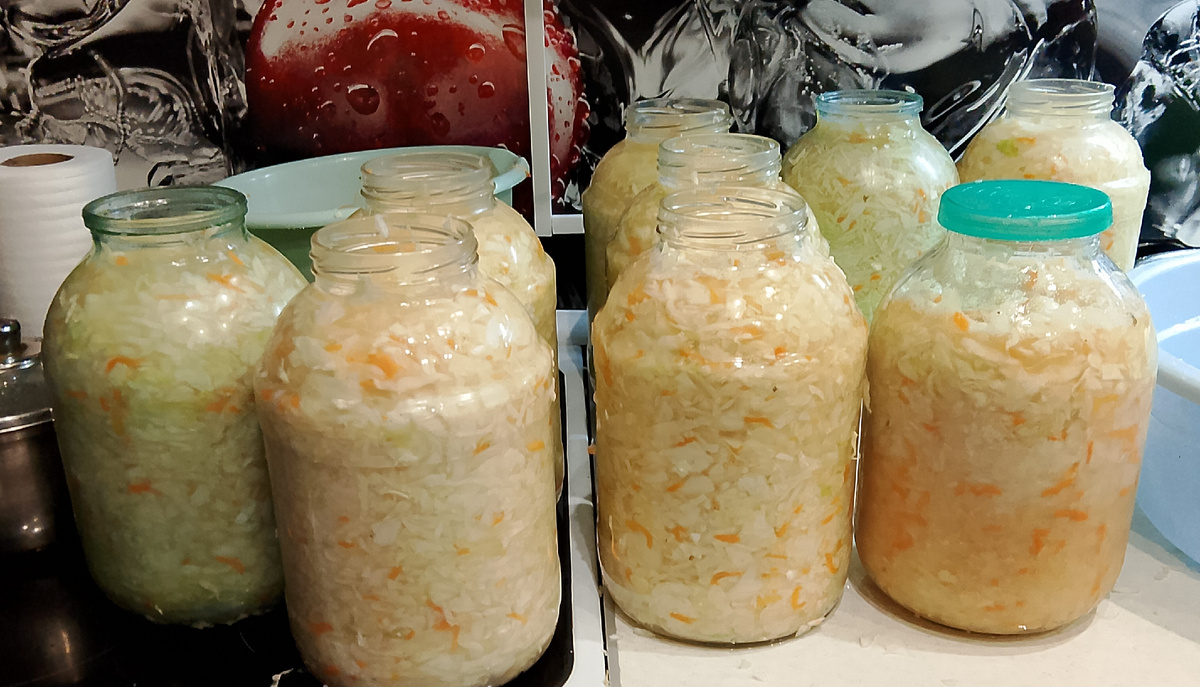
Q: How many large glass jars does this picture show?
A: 9